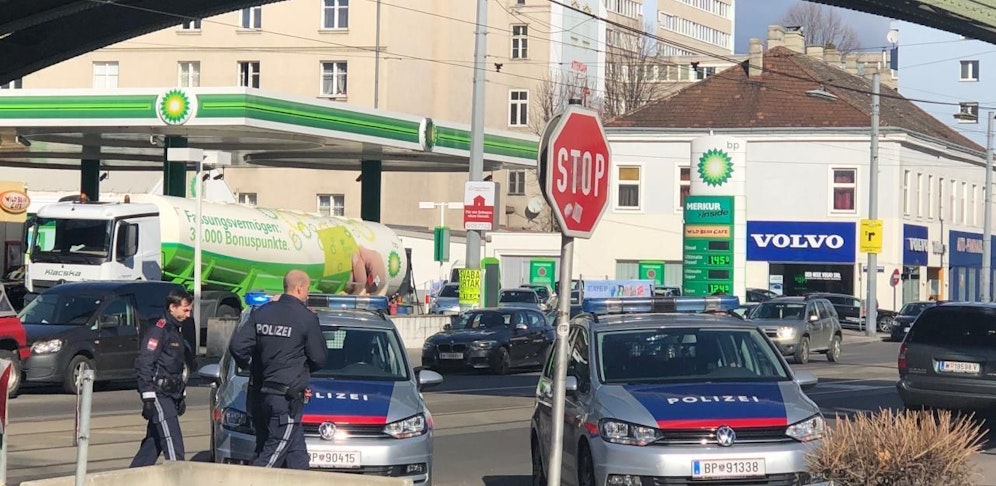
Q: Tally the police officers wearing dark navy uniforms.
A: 2